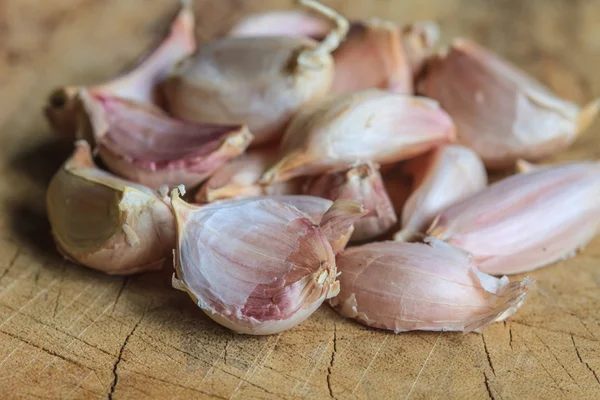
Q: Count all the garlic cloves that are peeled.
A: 0